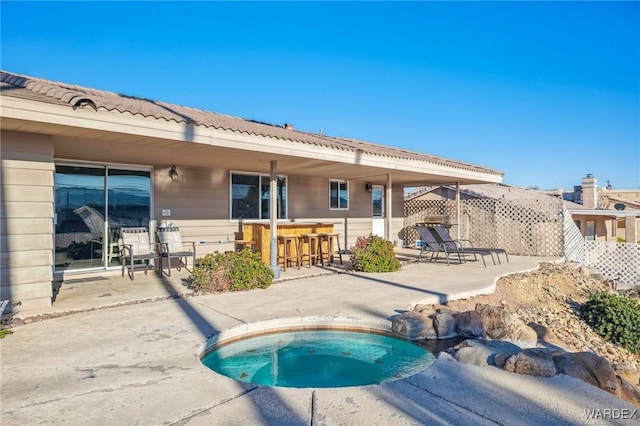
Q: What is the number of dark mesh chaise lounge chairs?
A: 2